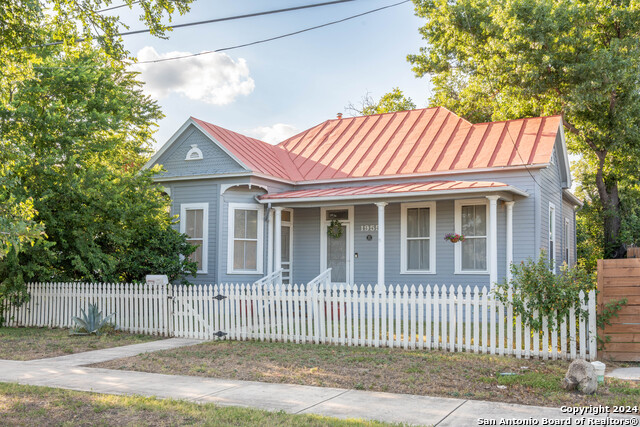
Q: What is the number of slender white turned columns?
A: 4